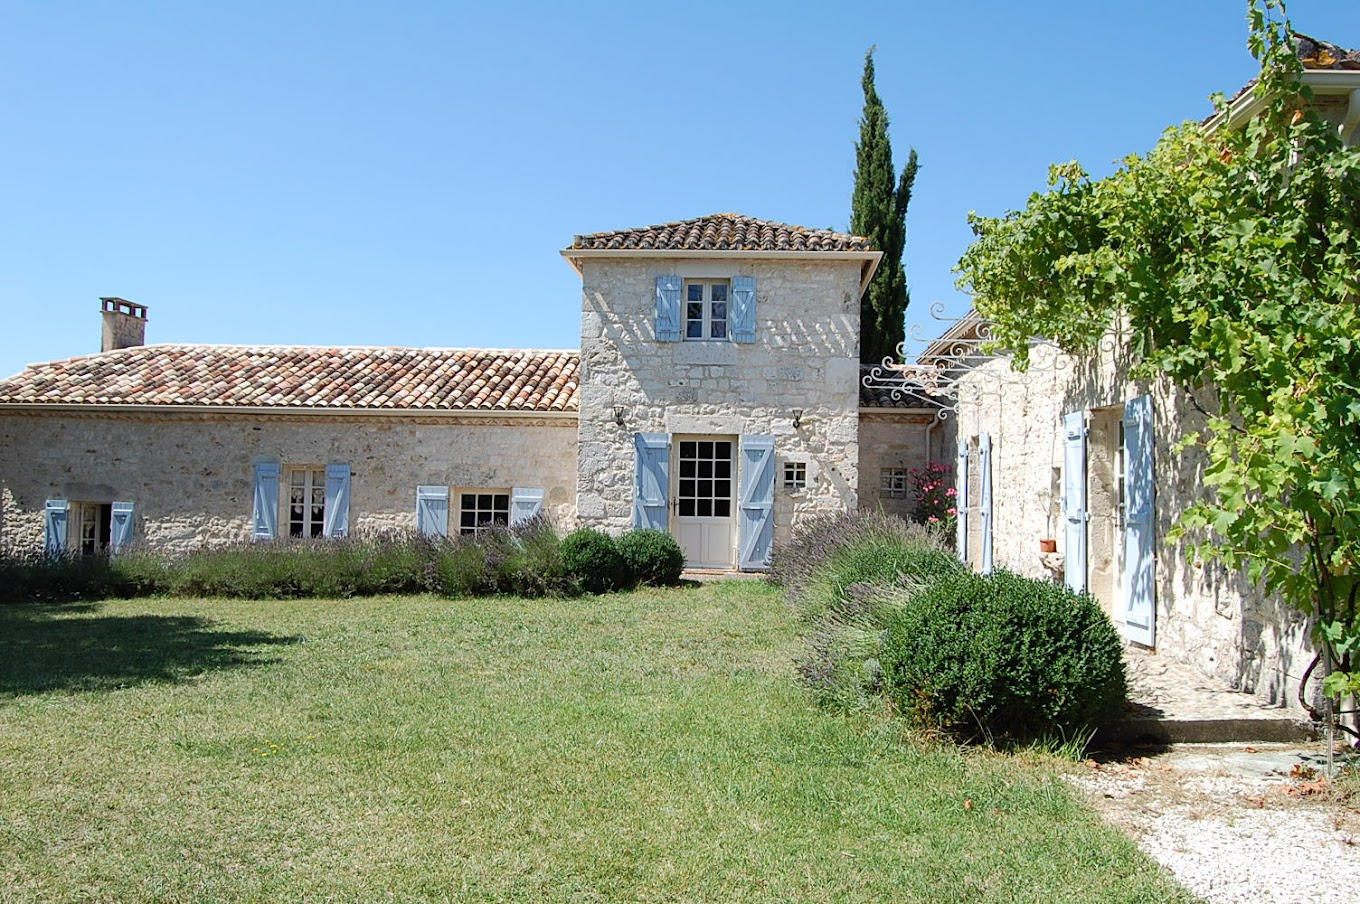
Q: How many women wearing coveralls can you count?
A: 0